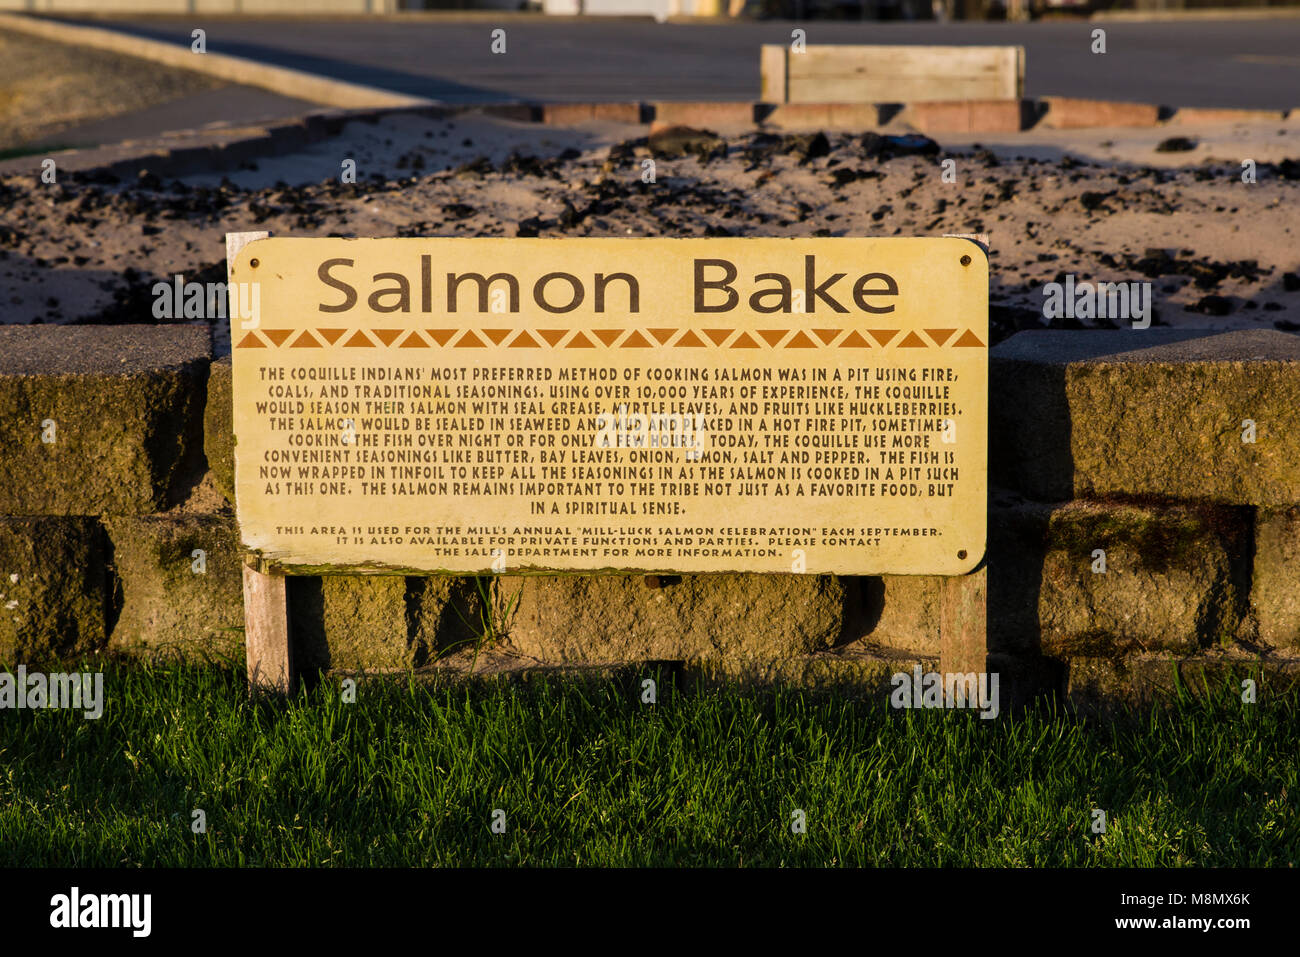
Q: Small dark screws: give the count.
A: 3